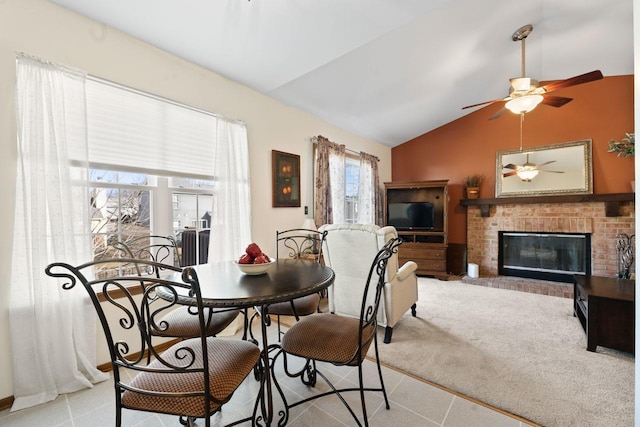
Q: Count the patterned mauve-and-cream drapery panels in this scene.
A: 2